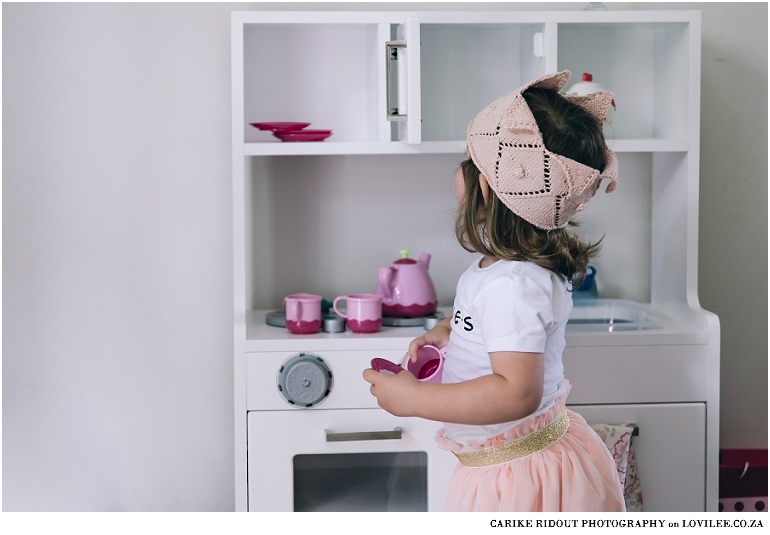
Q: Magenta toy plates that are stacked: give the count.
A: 3